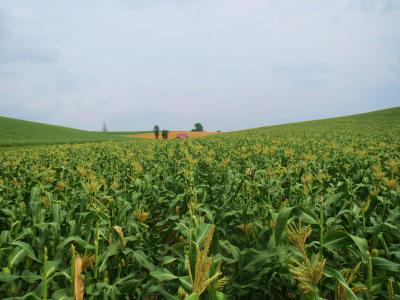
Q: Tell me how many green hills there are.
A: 2